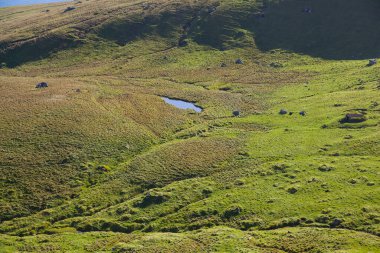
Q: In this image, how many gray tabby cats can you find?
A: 0